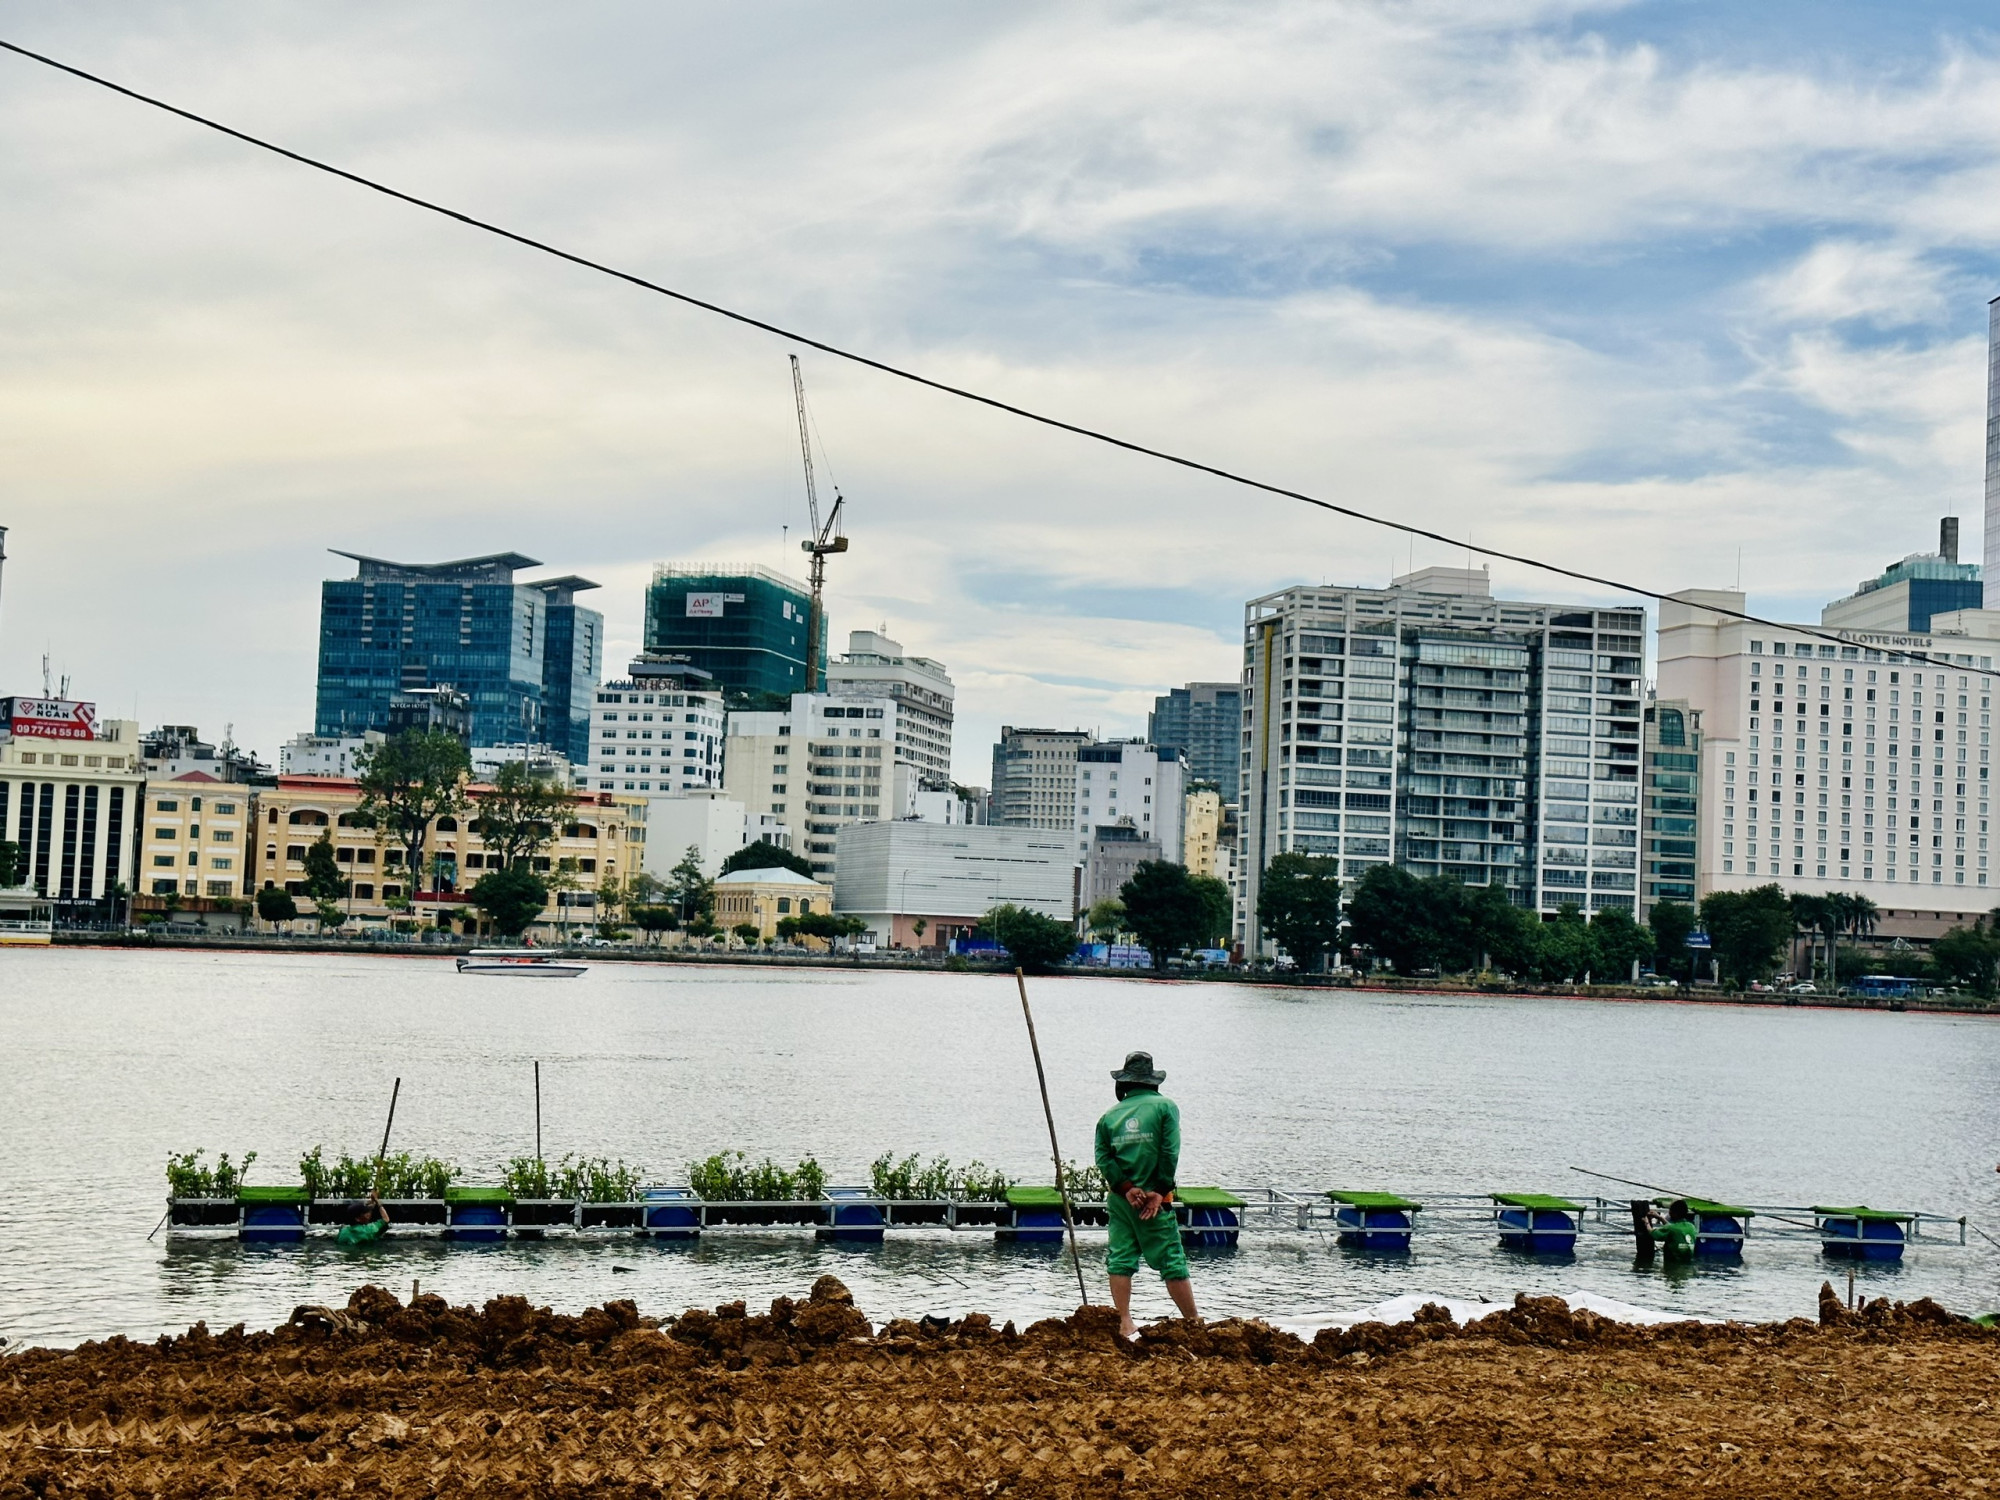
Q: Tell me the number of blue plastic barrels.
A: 10